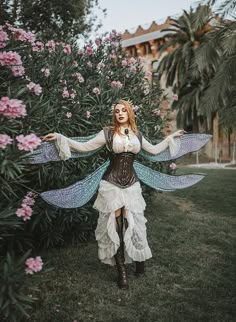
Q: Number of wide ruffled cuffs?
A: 2